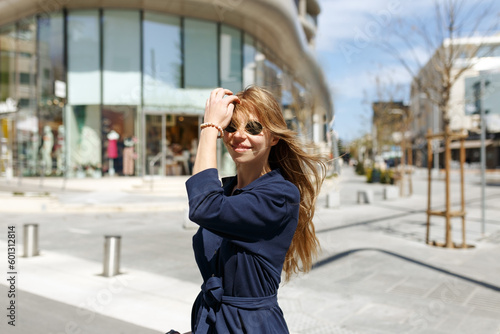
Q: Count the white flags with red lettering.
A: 0